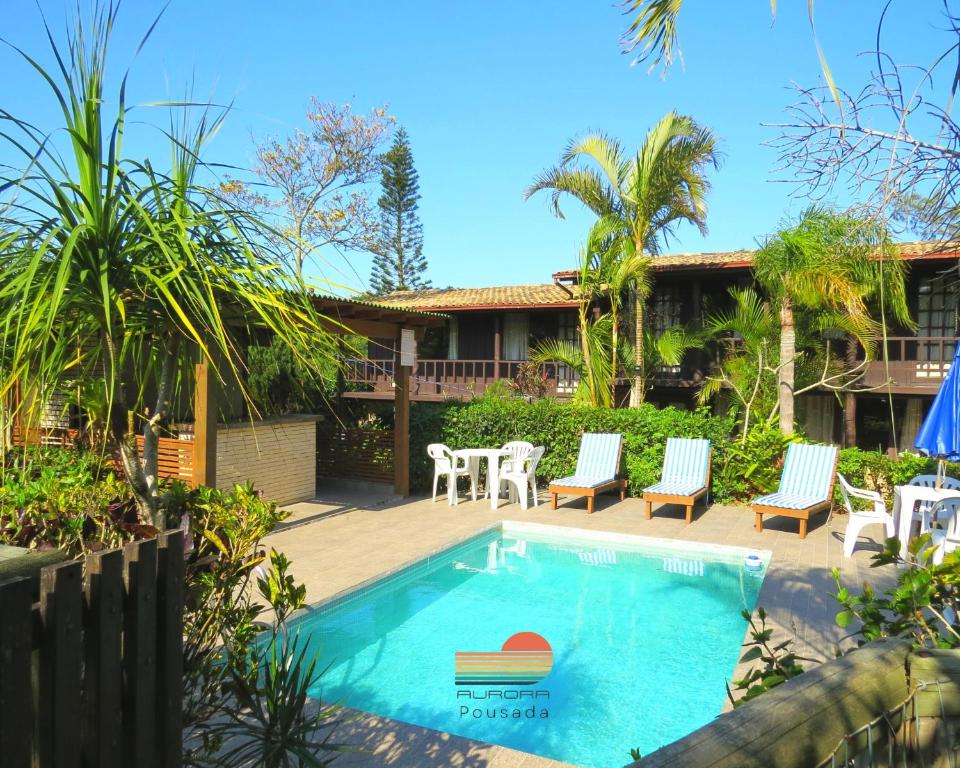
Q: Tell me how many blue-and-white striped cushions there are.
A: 3